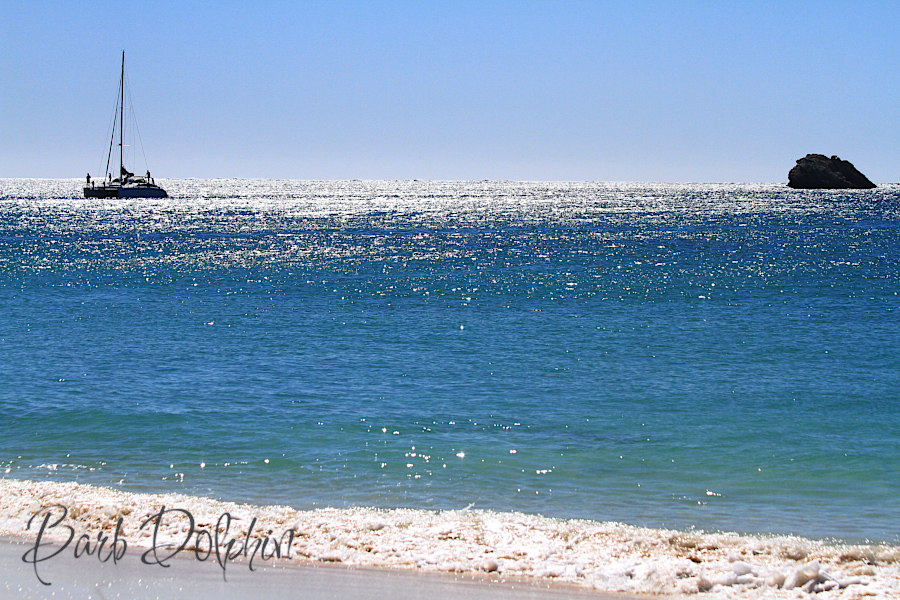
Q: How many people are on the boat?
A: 3